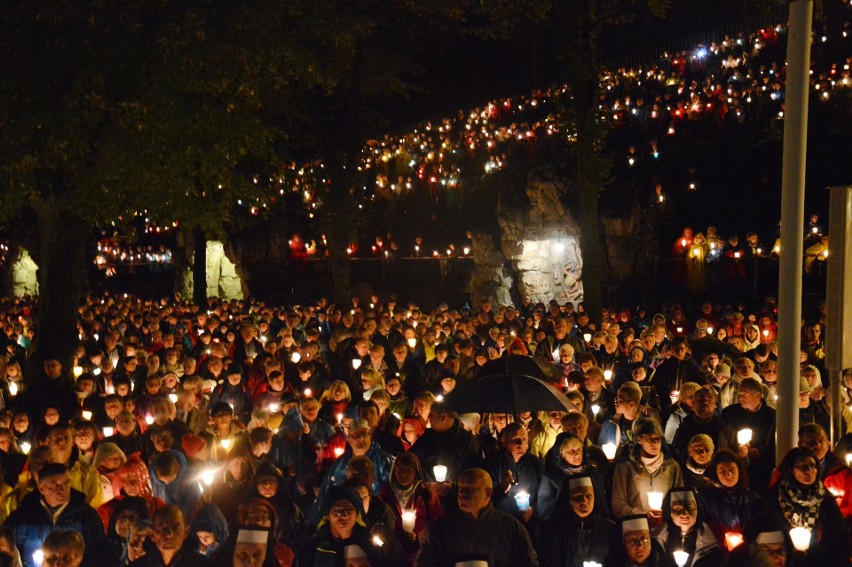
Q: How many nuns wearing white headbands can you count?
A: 7